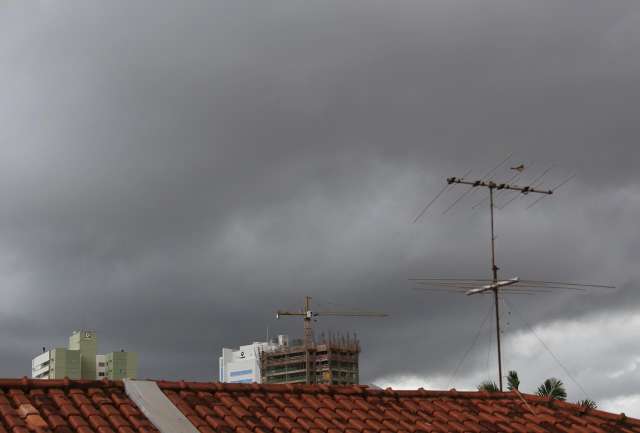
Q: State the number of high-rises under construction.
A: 1